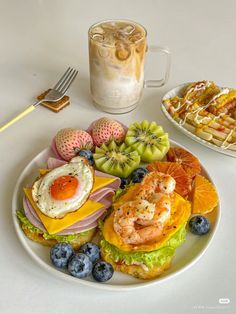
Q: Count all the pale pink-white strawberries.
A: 2